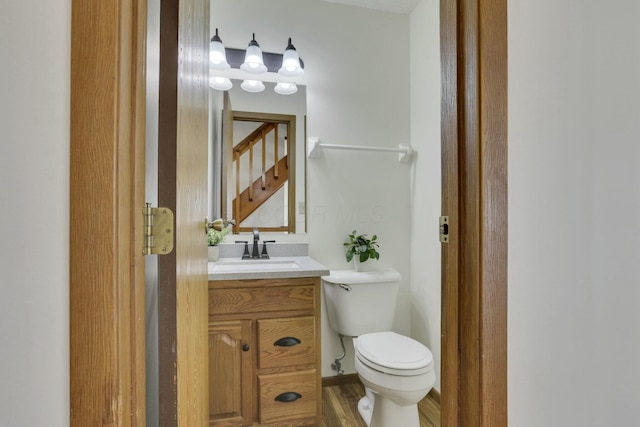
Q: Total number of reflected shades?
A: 3